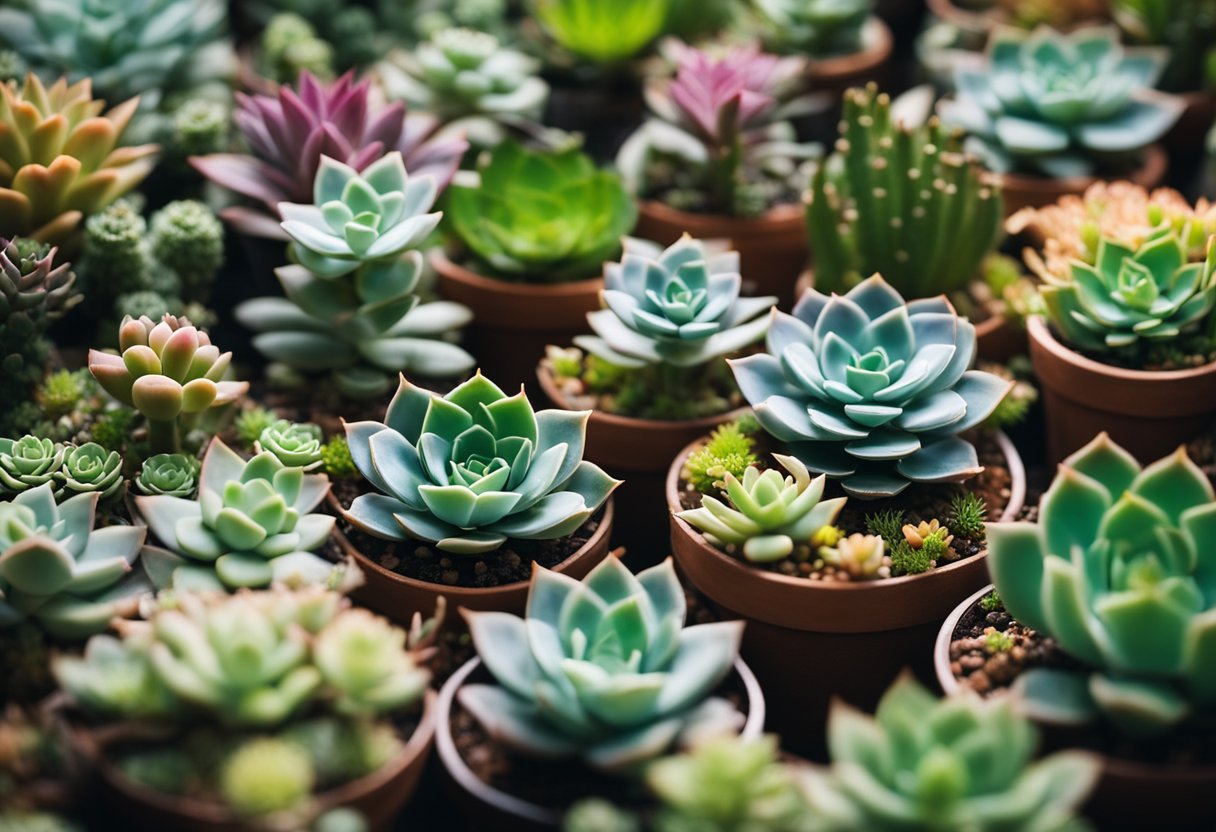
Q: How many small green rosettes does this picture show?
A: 4